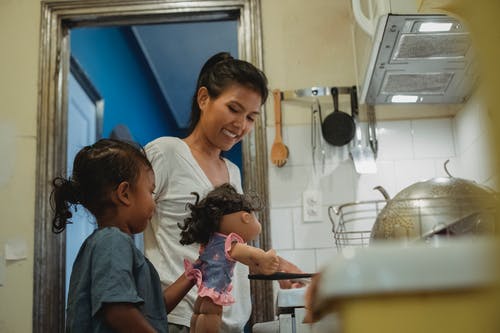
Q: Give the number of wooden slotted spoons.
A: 1